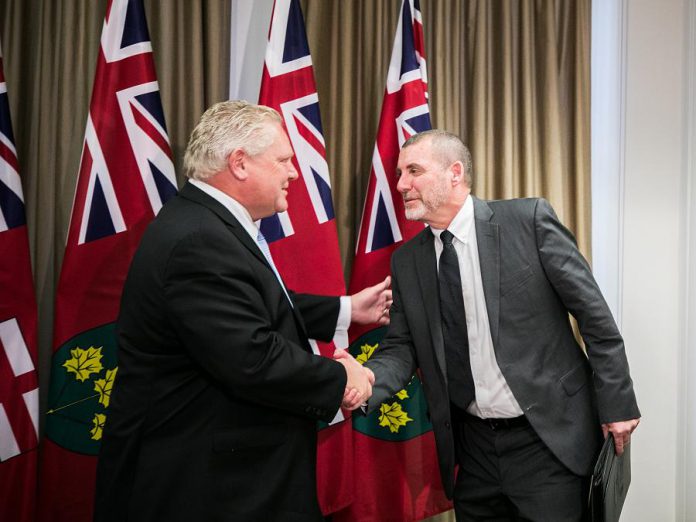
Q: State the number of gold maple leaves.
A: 6